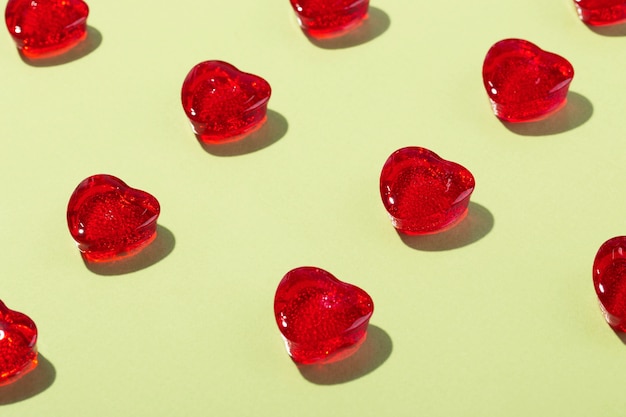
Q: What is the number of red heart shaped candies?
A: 10